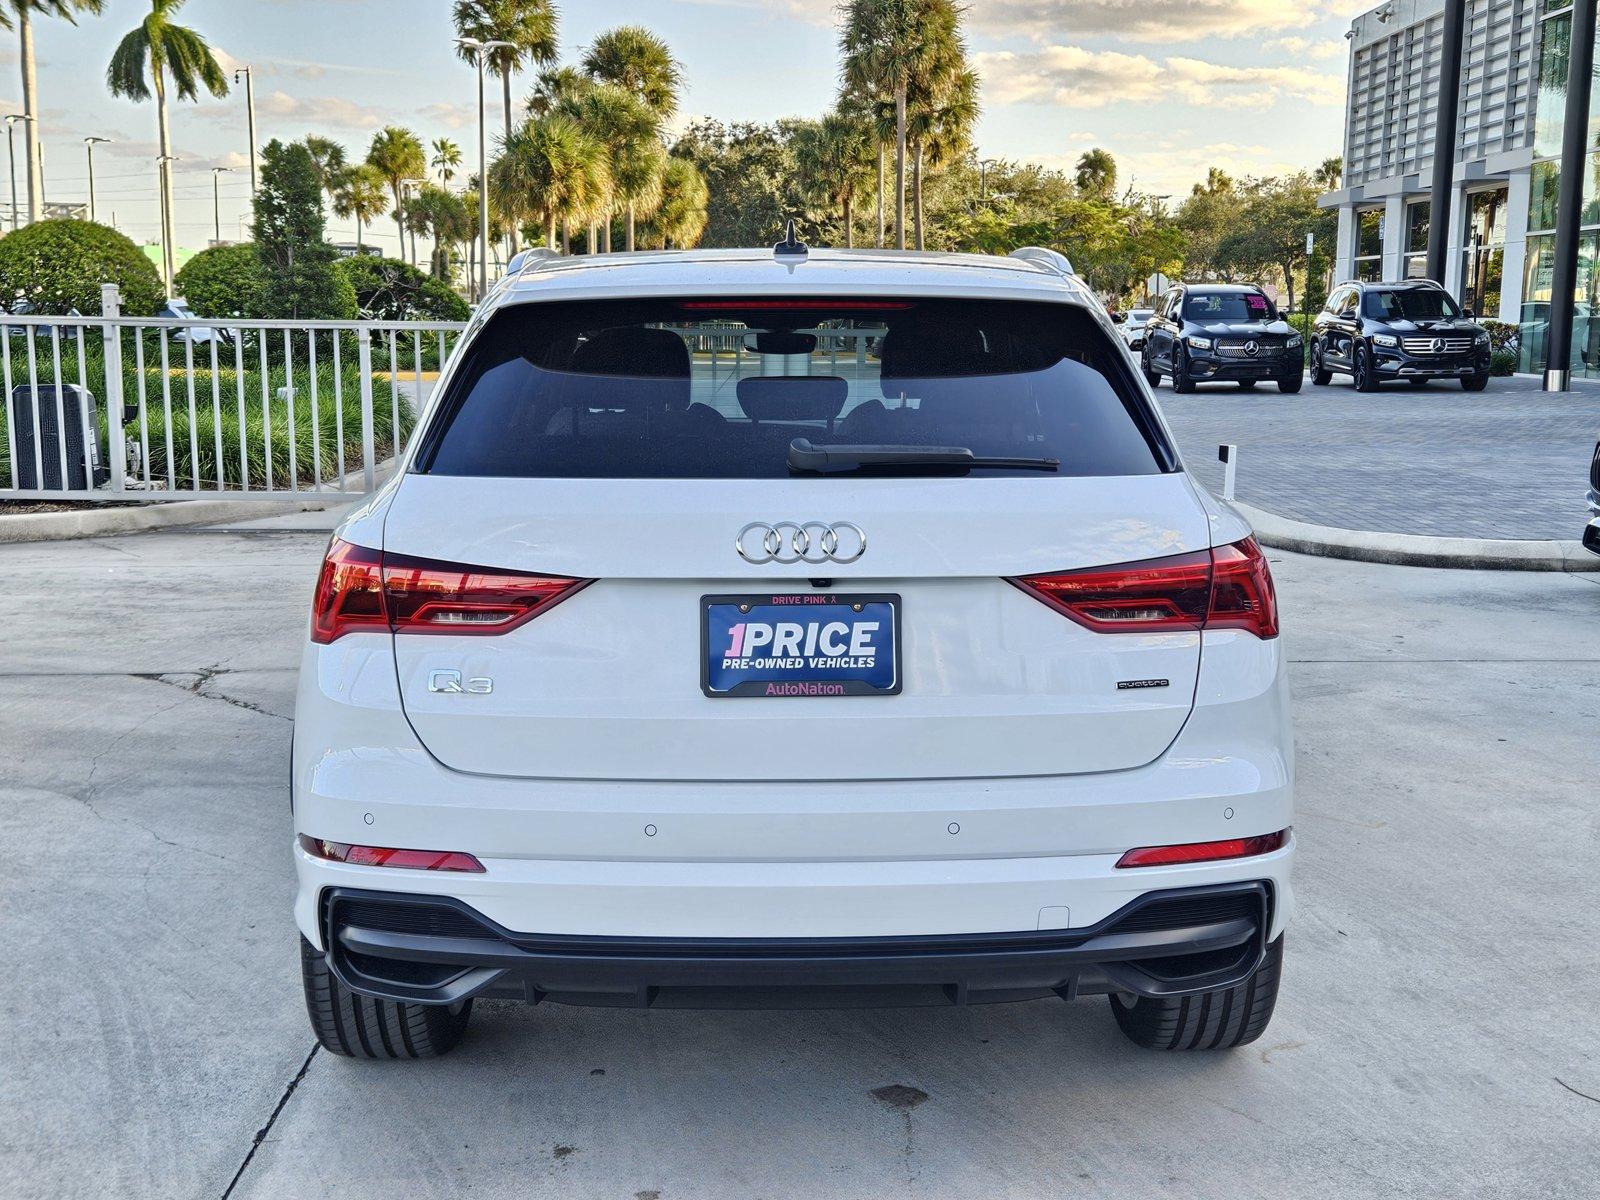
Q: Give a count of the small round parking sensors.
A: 4